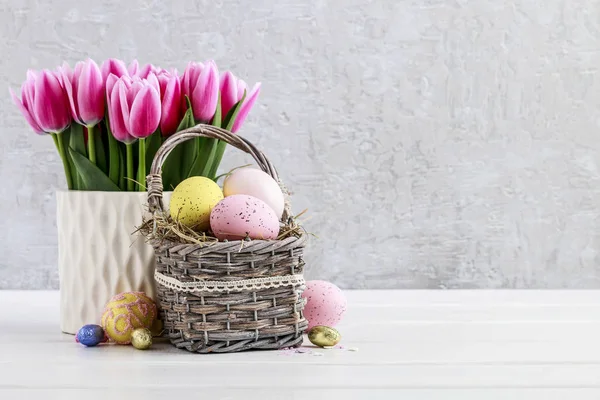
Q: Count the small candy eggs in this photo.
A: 3